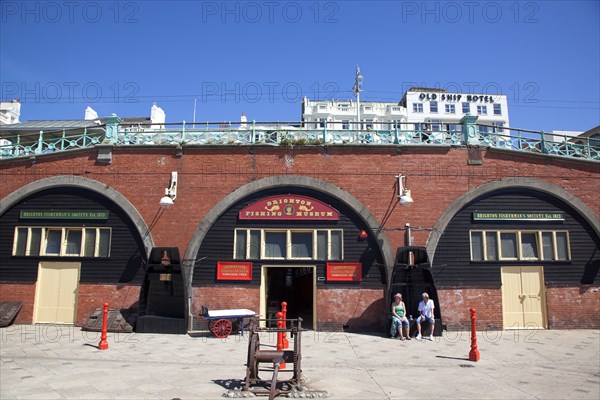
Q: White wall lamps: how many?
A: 2